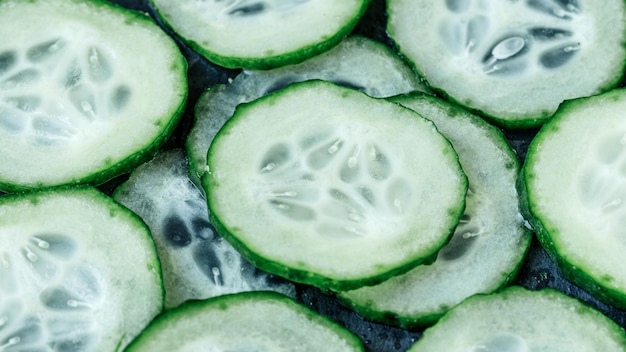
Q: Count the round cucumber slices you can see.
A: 11